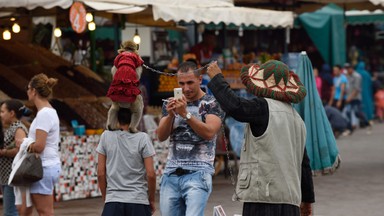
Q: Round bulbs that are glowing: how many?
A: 6